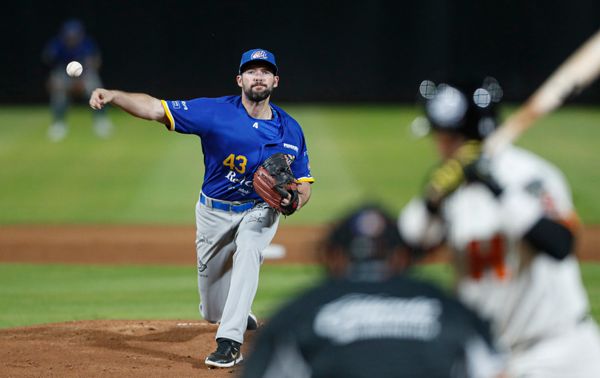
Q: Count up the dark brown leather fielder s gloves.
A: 1